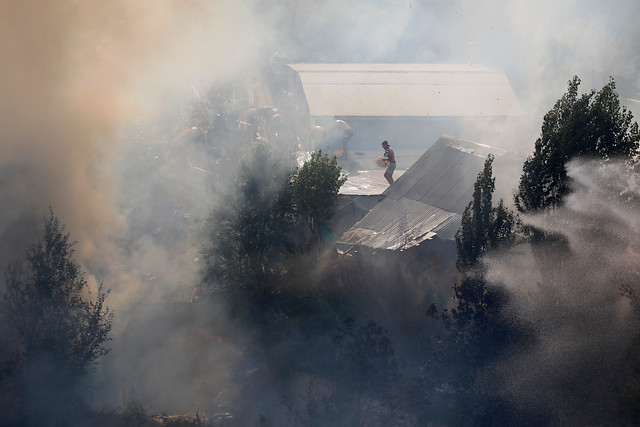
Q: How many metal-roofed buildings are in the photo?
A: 2